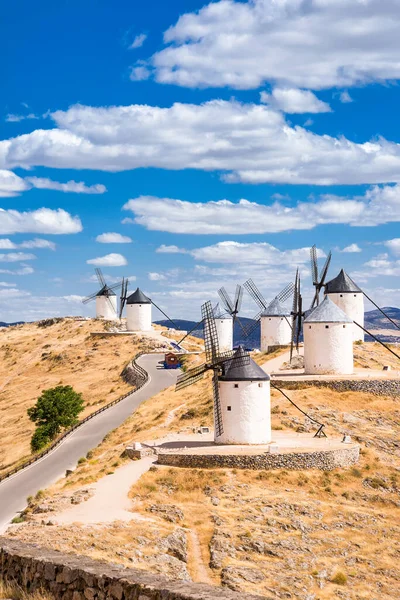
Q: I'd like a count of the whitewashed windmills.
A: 7